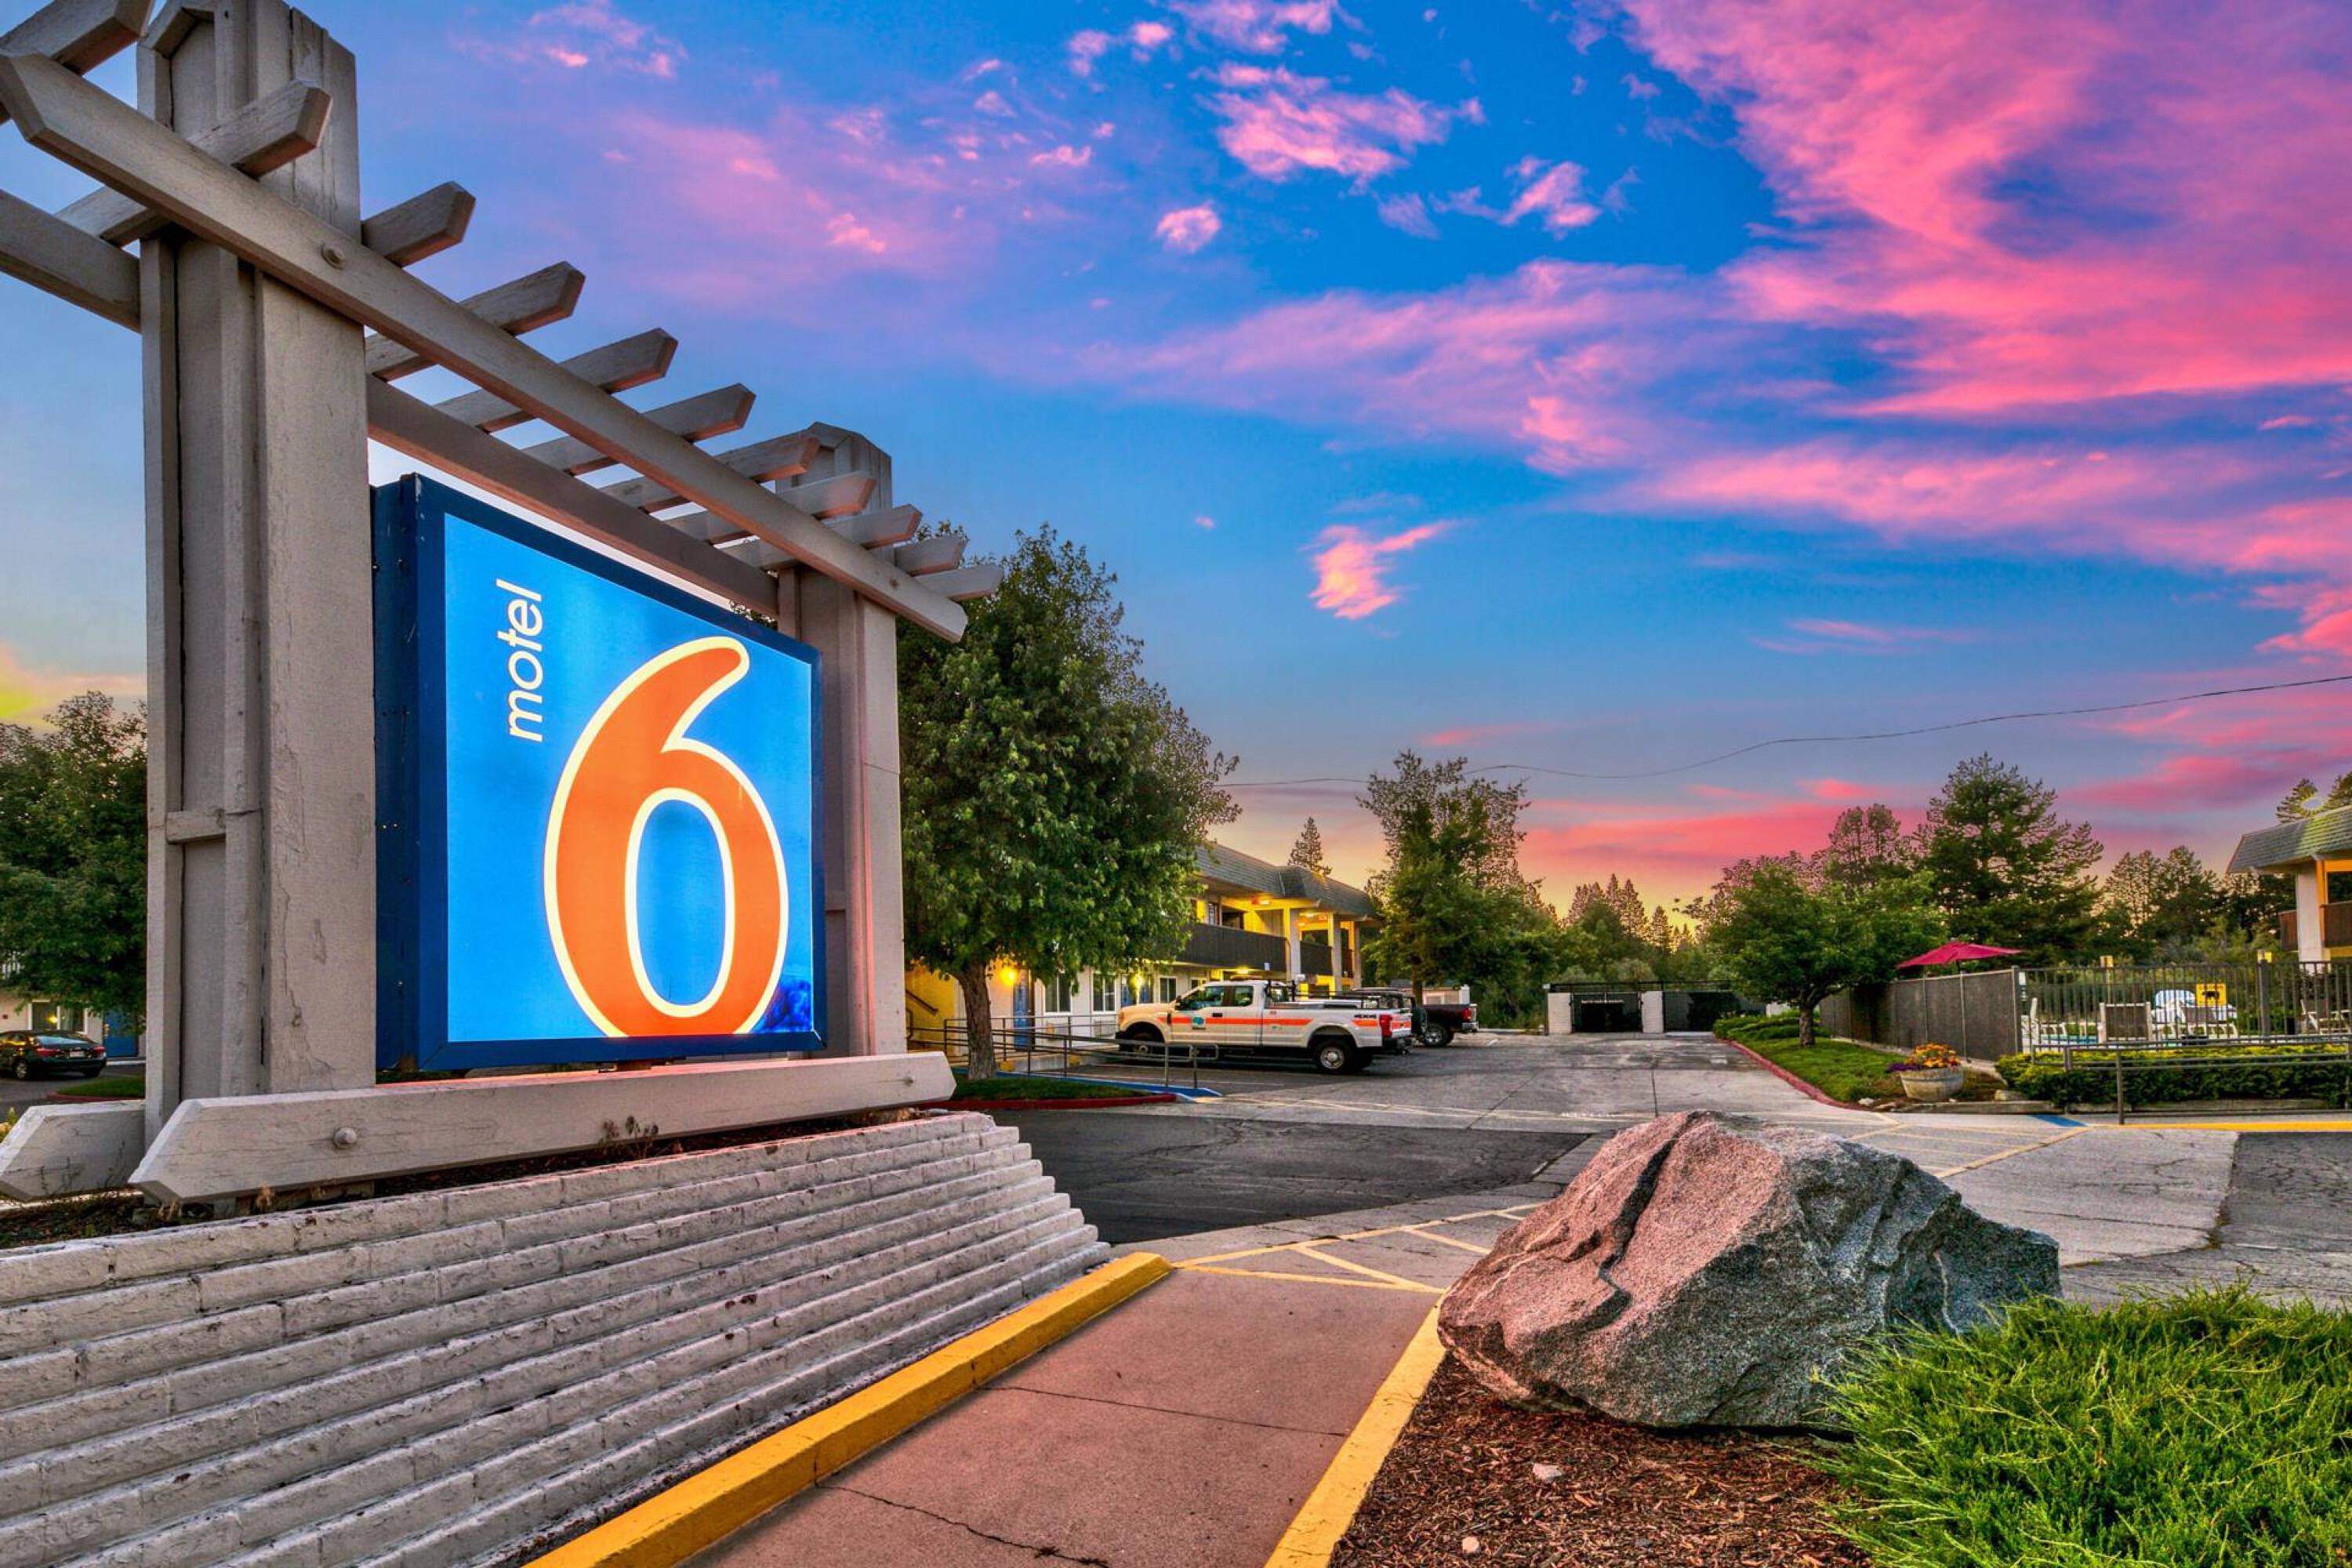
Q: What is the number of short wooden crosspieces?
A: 11